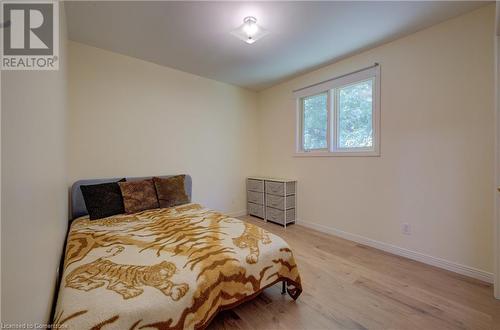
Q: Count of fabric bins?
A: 6